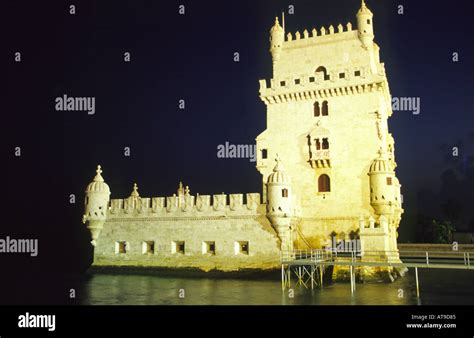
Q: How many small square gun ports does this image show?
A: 5